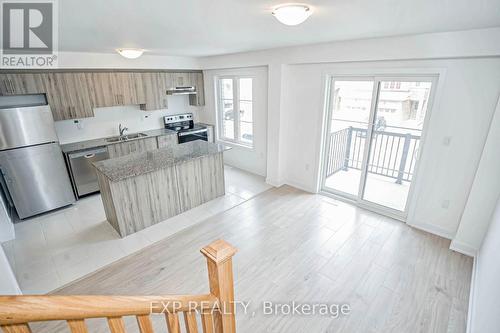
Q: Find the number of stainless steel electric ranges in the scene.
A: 1